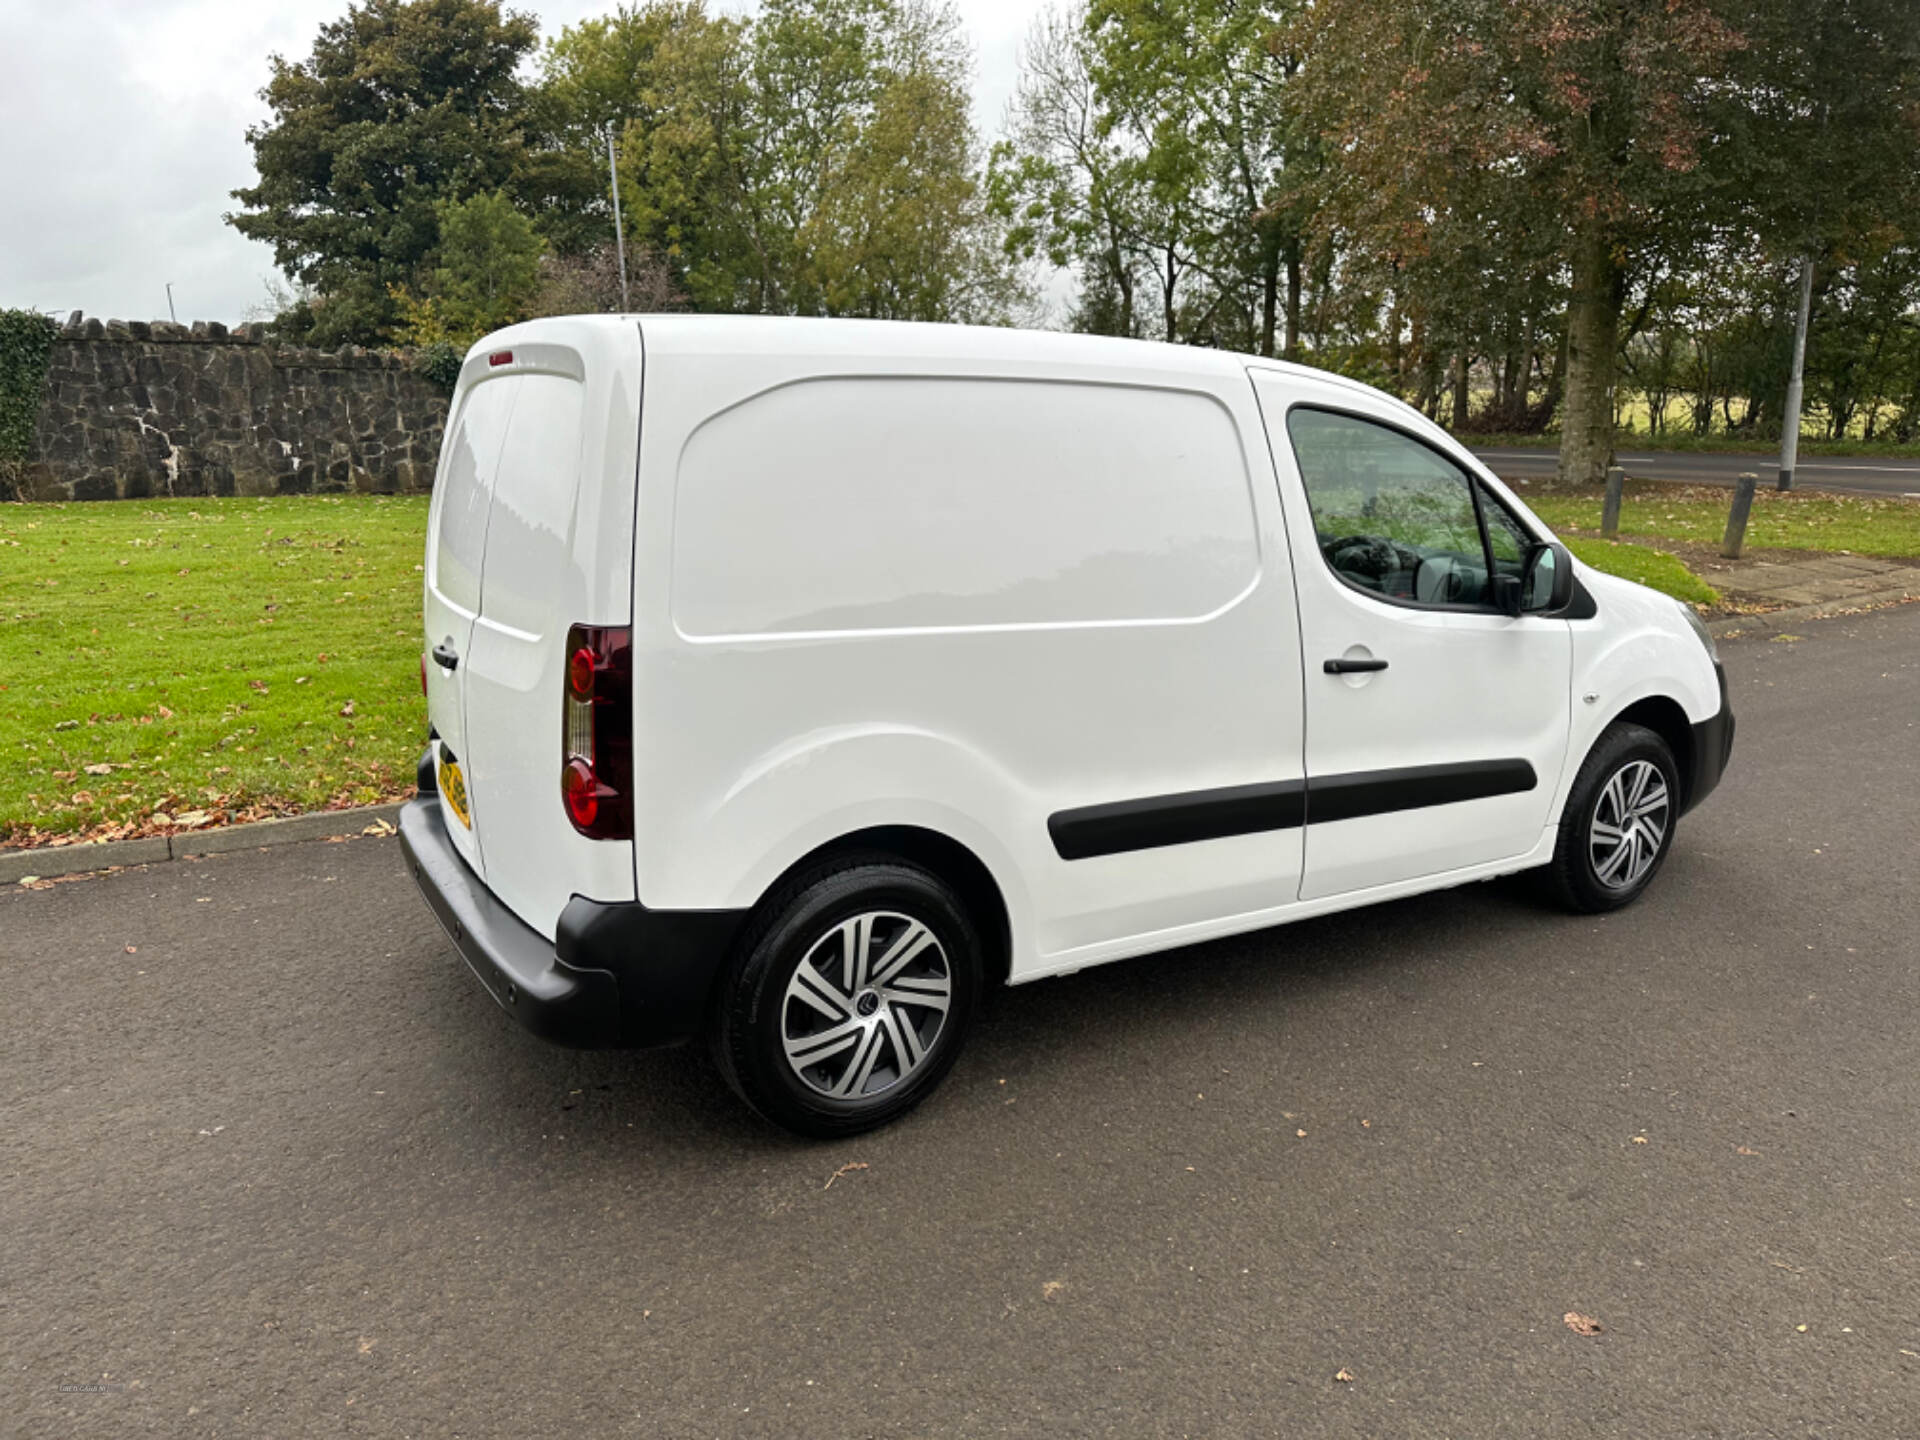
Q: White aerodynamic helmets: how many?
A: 0